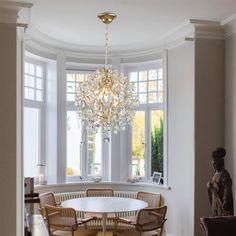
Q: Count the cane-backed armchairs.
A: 5